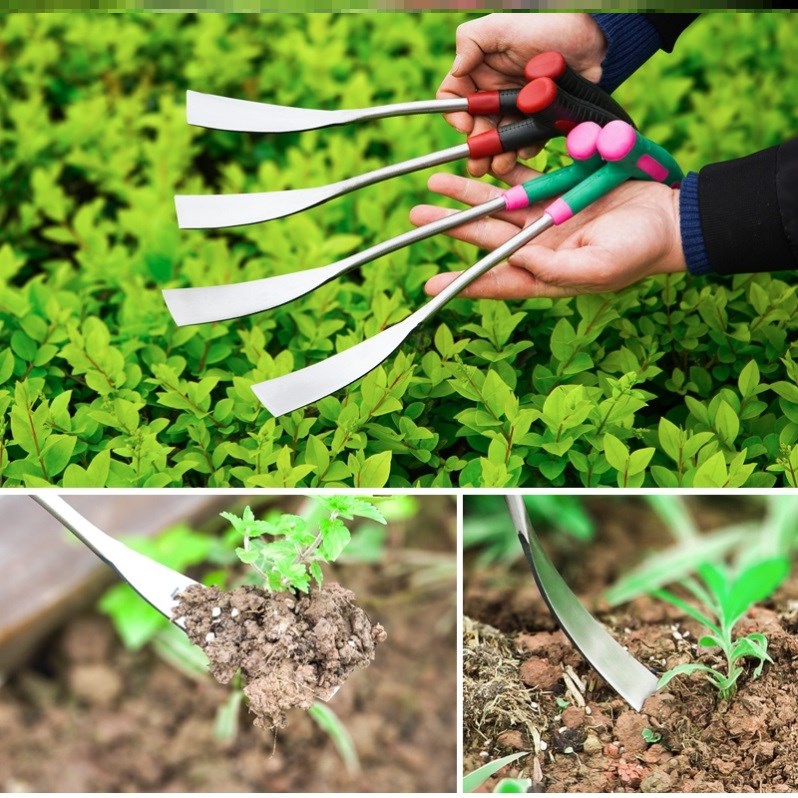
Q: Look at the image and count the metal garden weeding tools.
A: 6